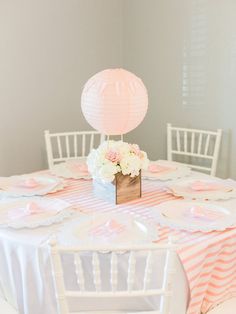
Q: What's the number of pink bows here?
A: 7